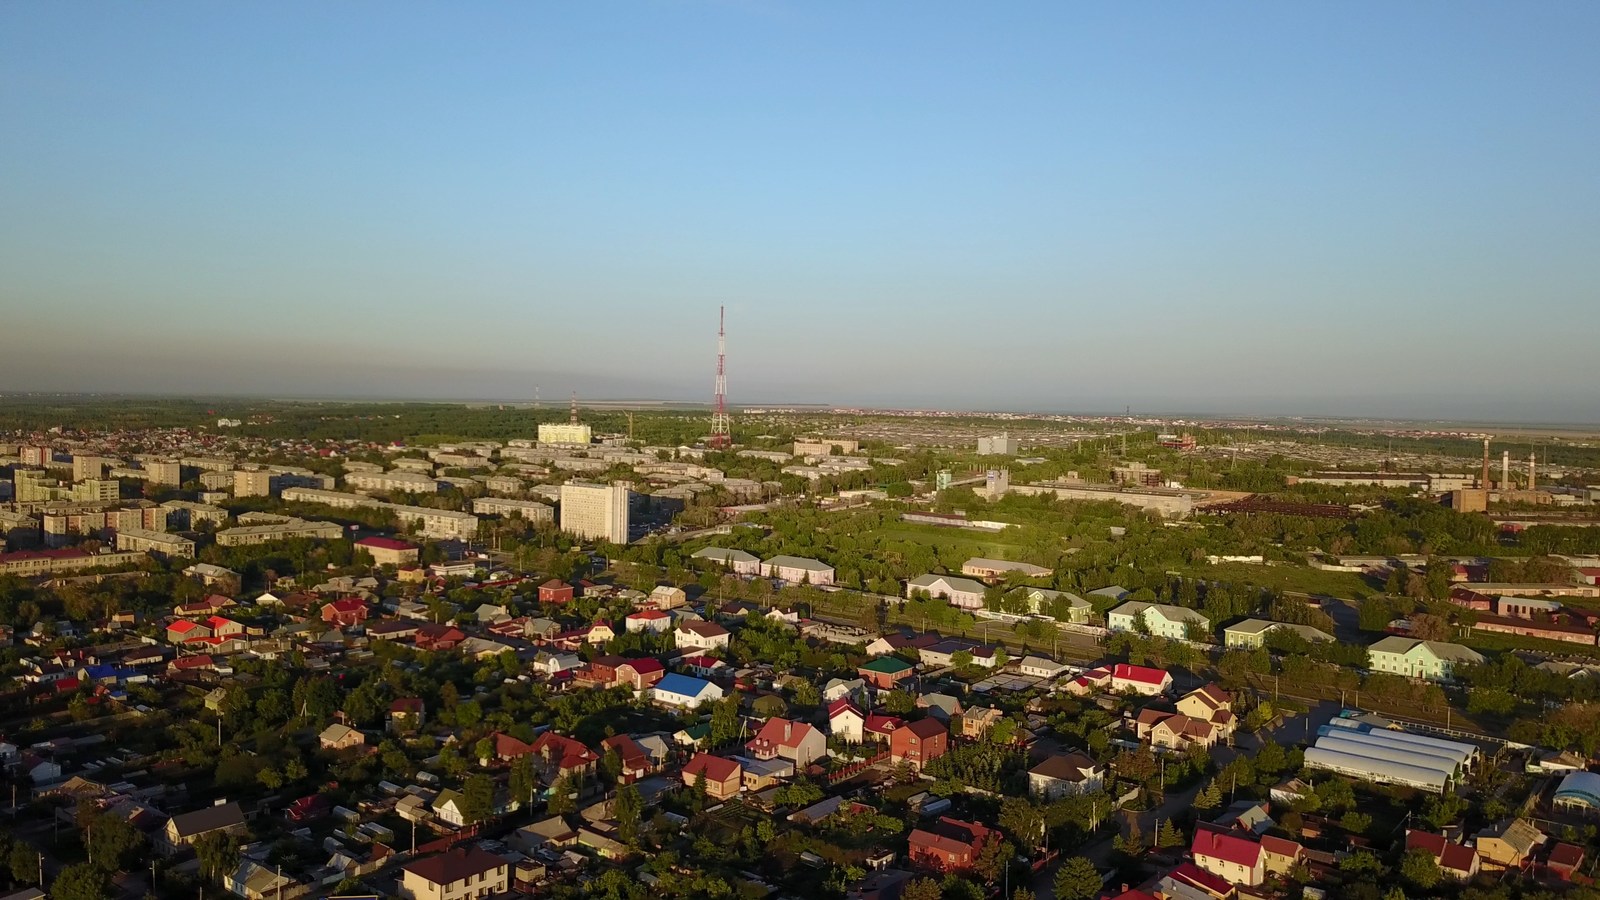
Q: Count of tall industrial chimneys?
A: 3